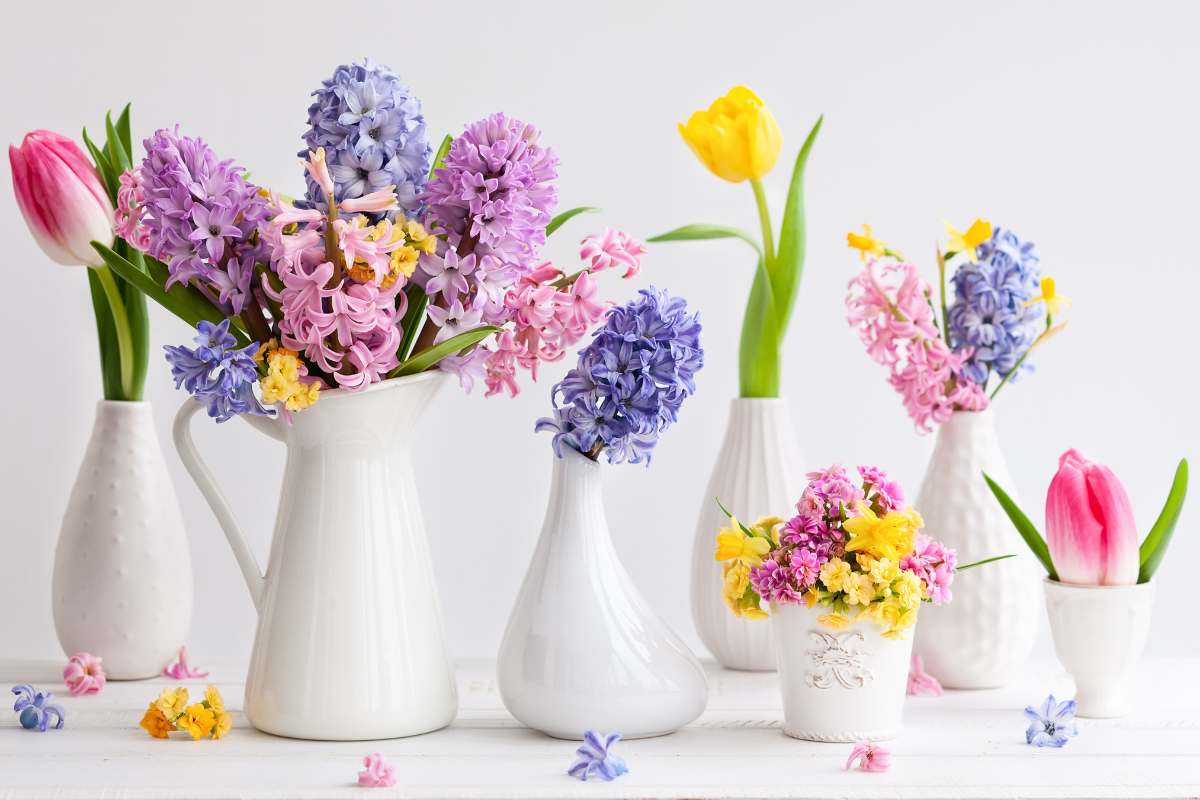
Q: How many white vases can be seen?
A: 7